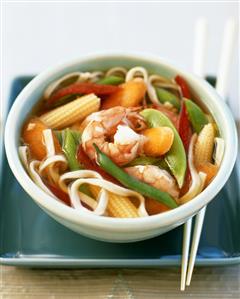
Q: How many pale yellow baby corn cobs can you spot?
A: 3